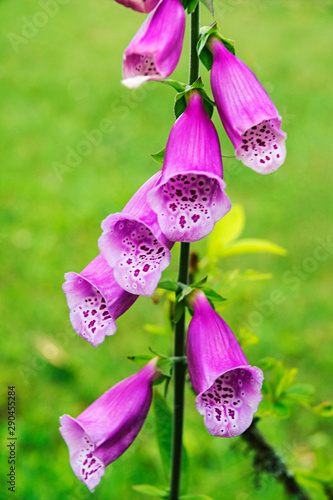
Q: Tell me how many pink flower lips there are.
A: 7